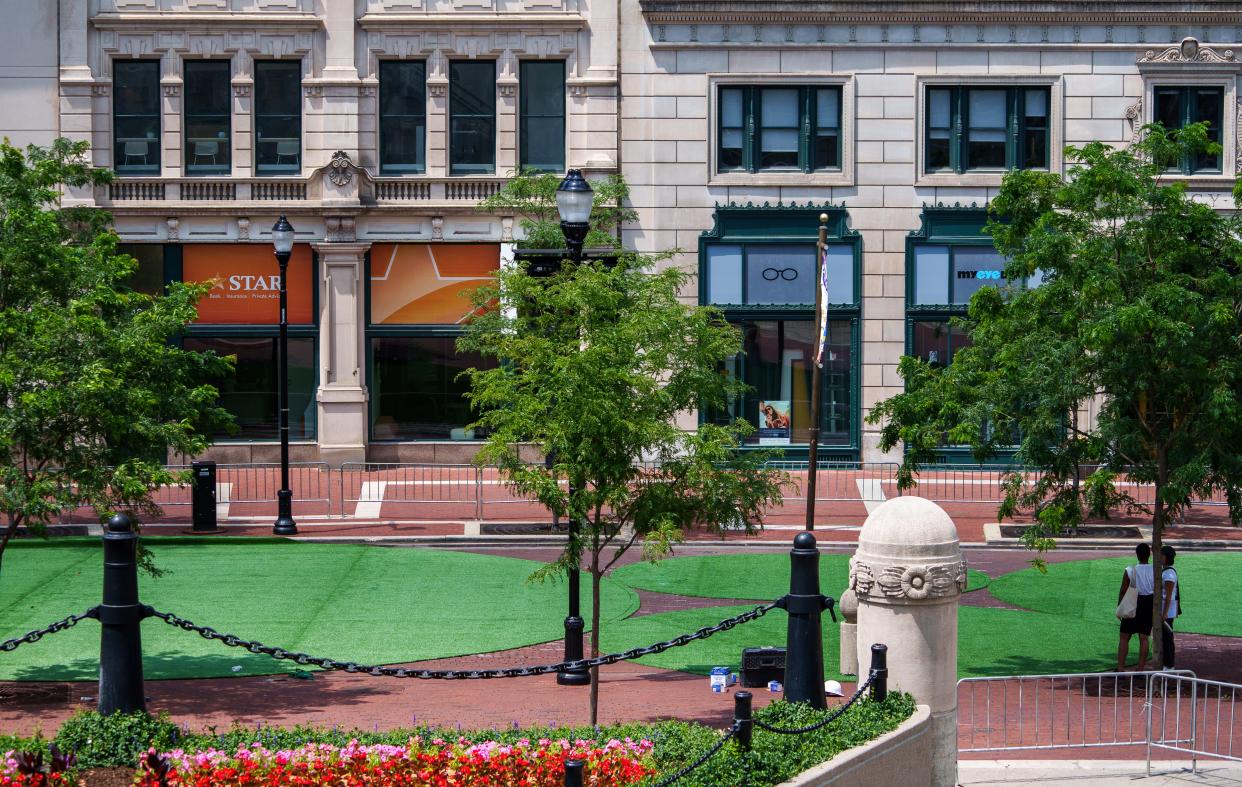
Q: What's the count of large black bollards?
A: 2